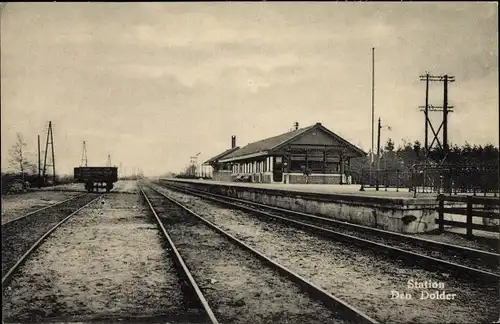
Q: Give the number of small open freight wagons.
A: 1